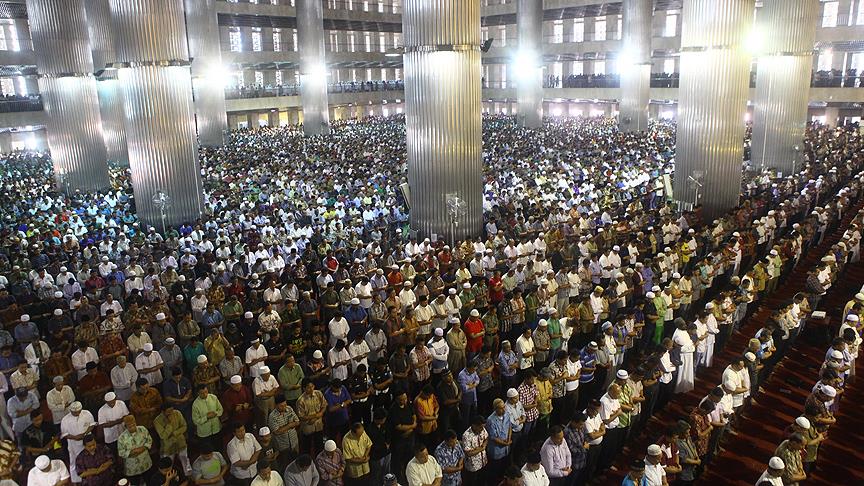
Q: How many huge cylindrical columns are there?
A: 10